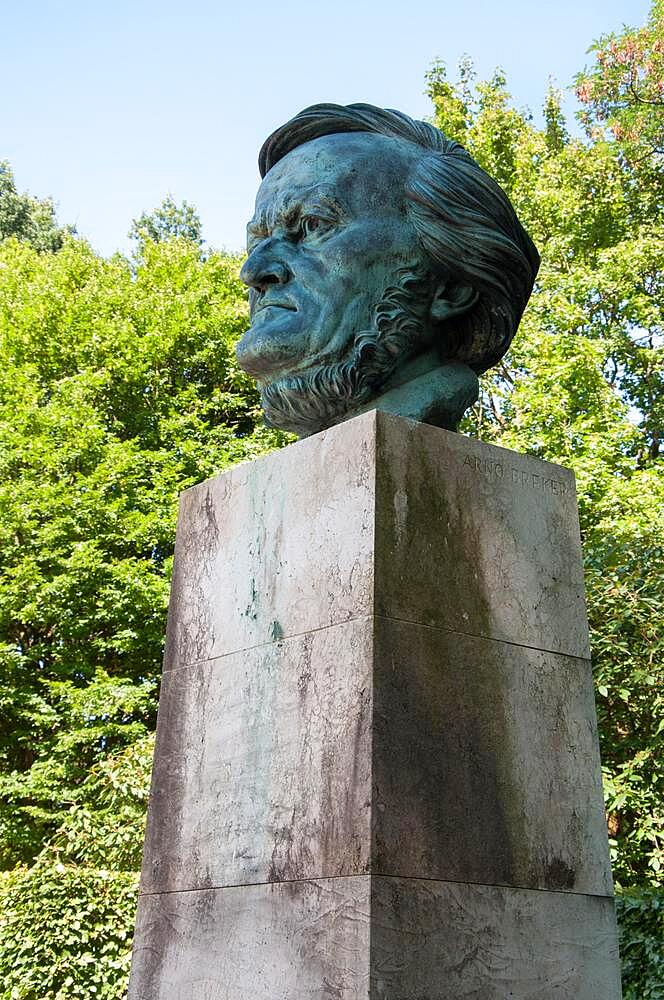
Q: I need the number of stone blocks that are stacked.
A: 3